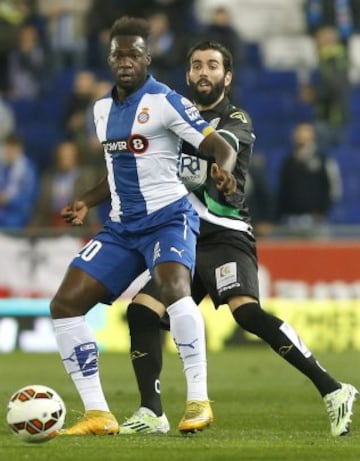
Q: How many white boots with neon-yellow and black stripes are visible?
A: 2